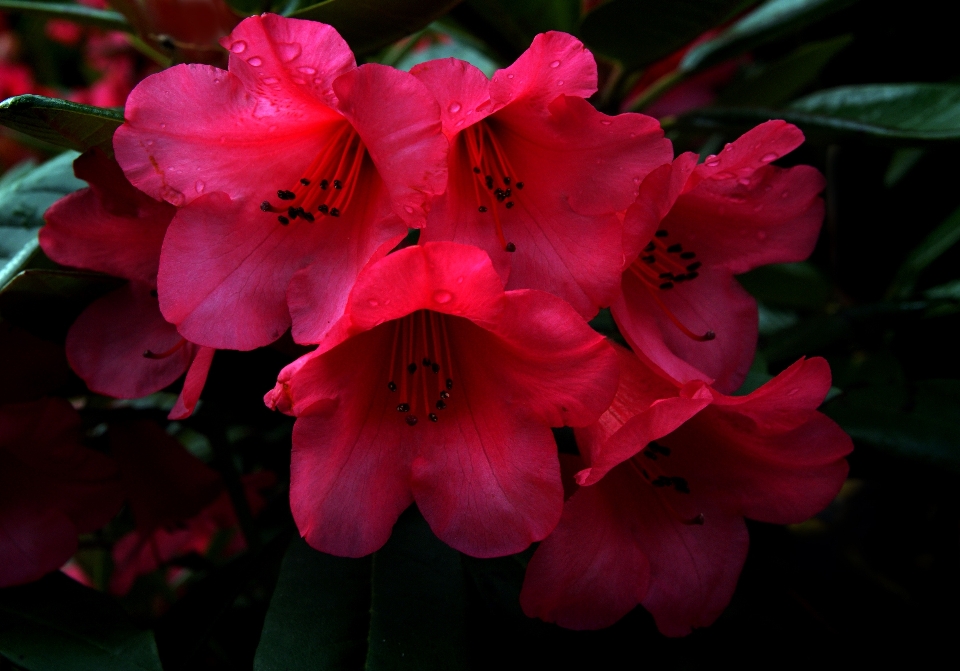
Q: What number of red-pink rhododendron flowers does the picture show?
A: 6